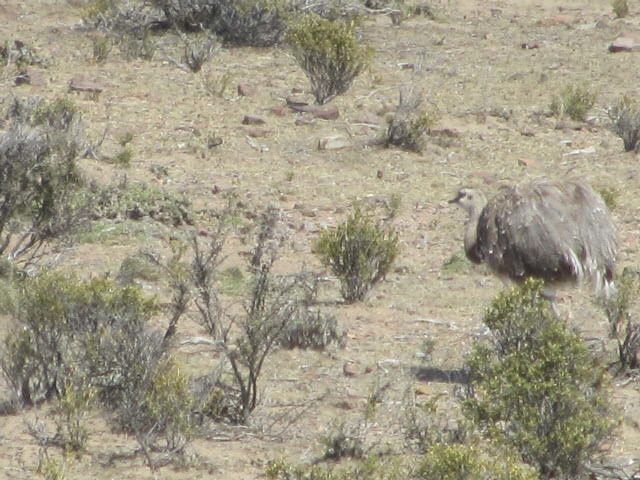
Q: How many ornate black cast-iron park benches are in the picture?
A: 0